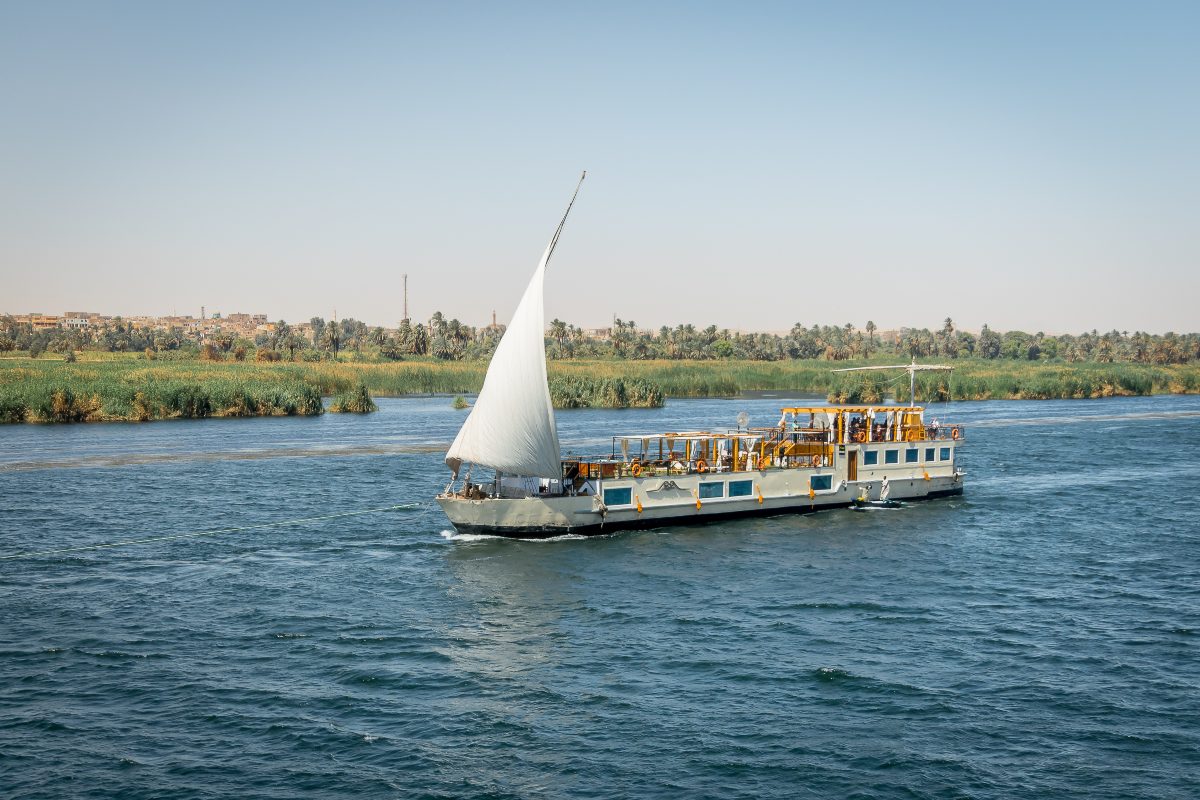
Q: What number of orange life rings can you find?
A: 7